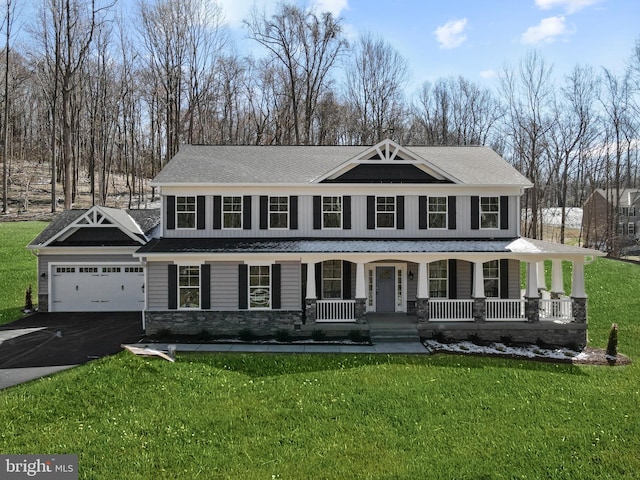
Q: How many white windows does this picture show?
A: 12